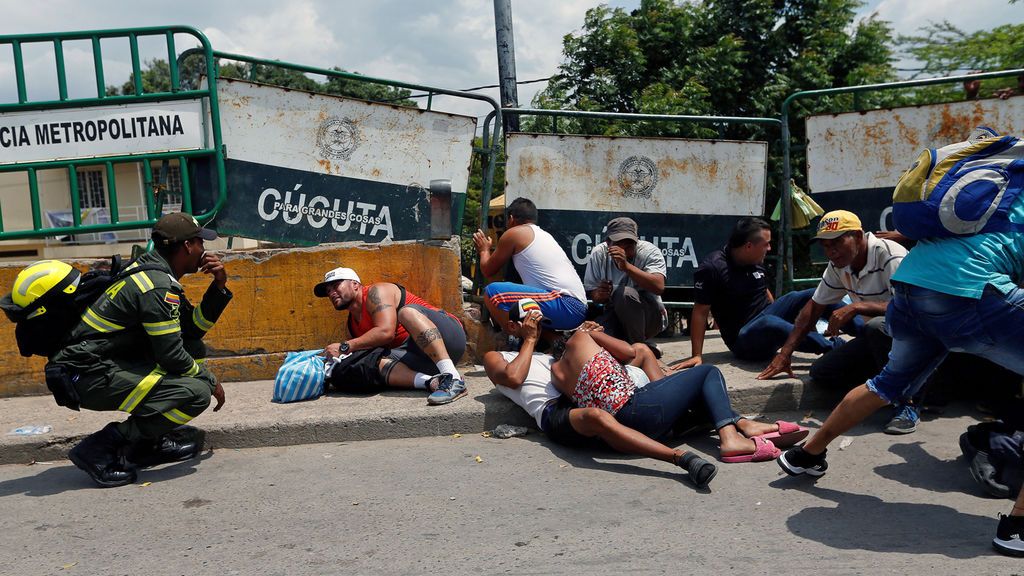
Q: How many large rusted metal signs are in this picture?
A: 3